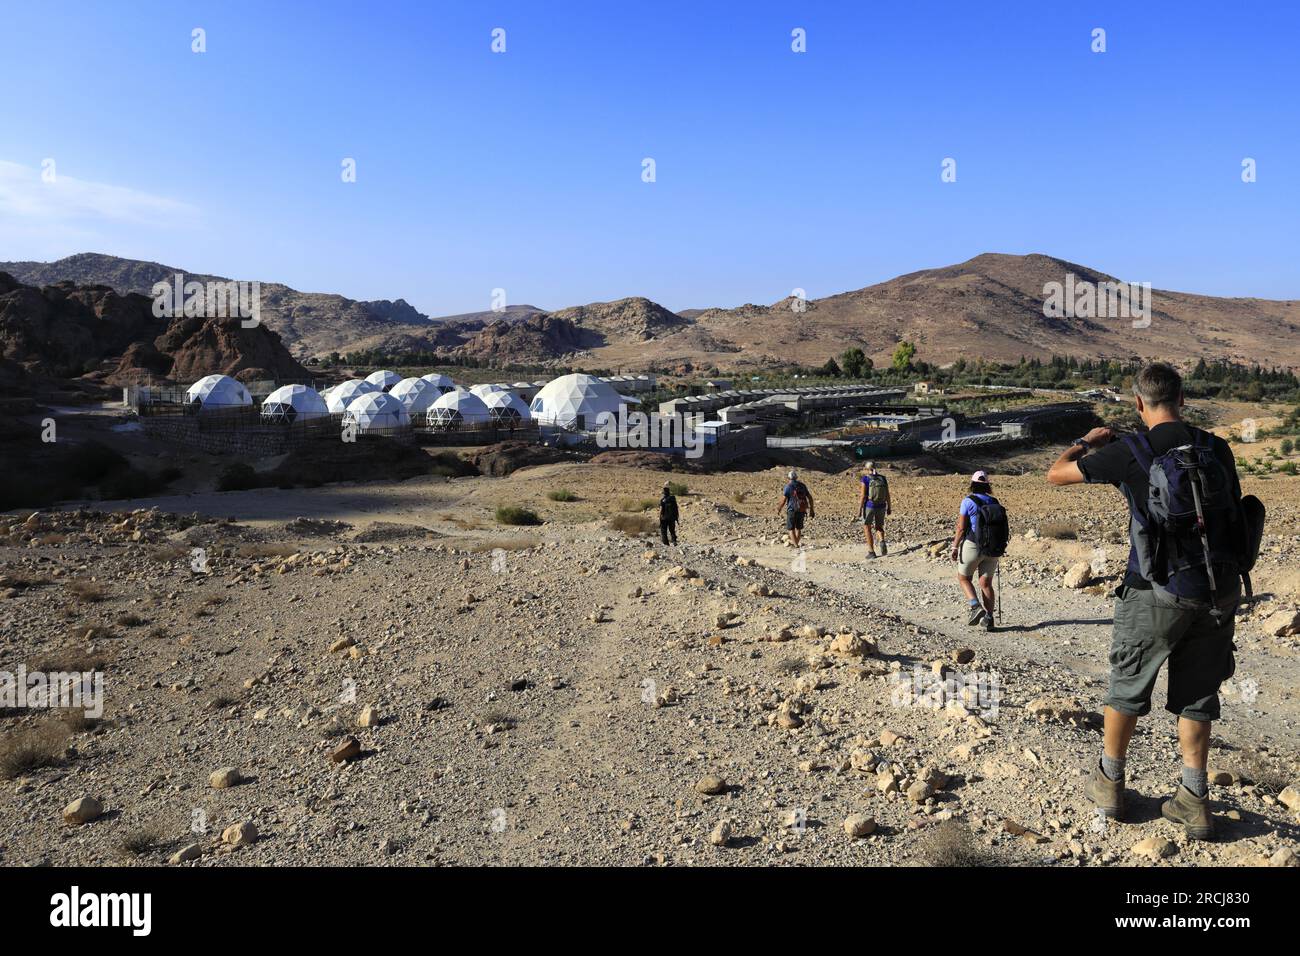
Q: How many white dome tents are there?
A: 11